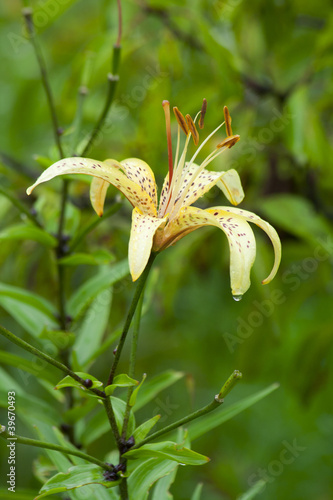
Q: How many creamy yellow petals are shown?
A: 6